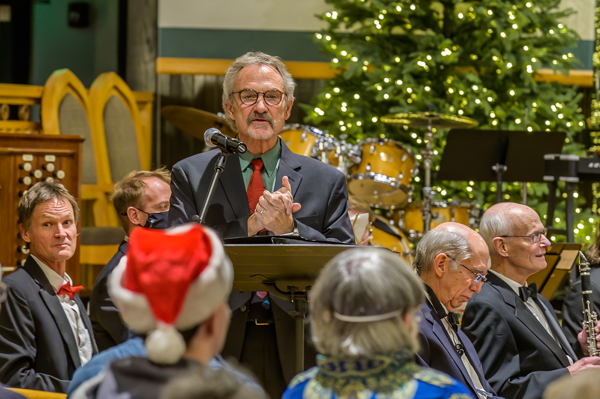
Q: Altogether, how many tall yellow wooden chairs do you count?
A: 2